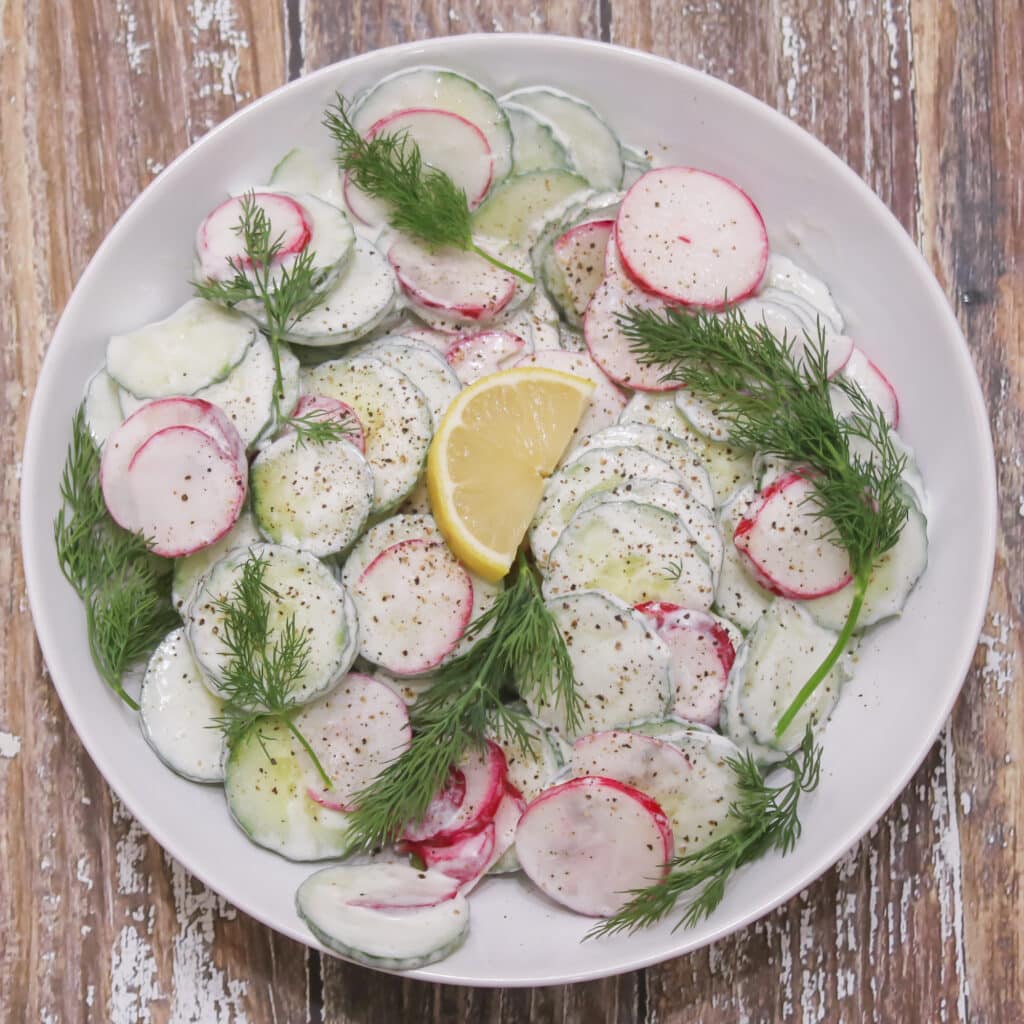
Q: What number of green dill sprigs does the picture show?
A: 7